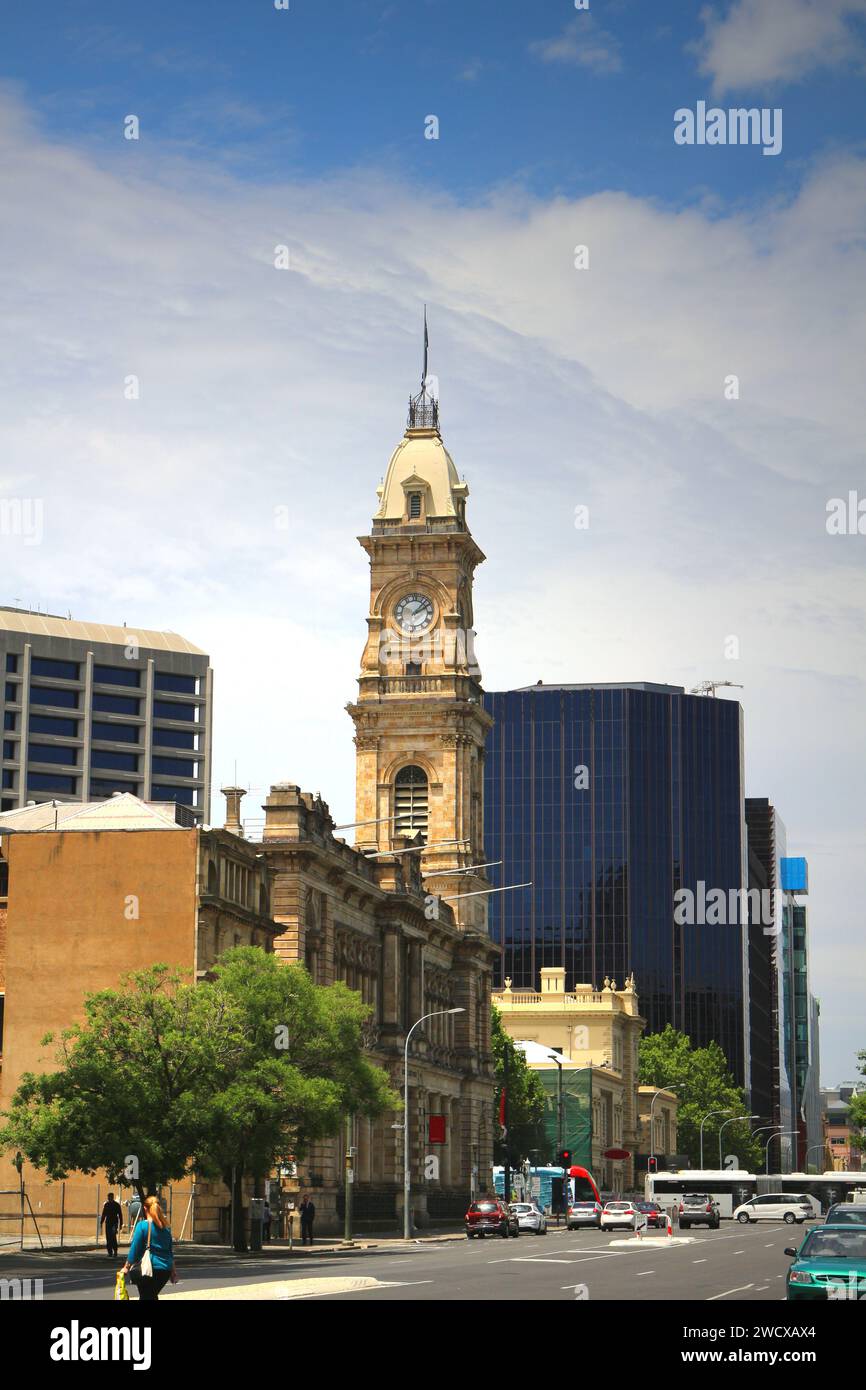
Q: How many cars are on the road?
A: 9